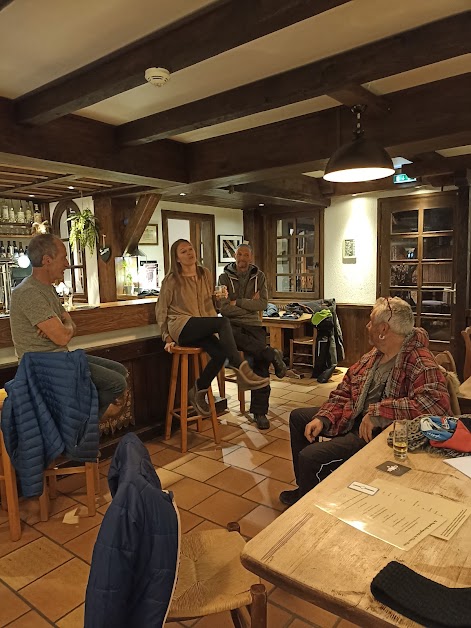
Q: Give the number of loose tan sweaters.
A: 1